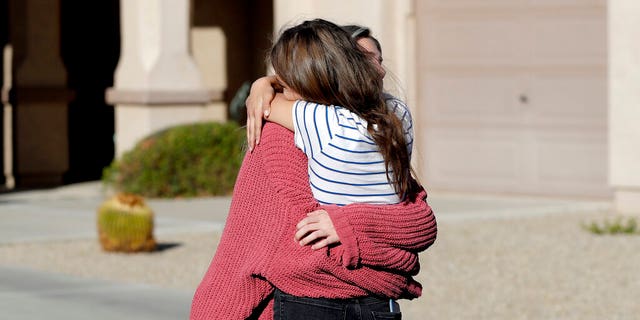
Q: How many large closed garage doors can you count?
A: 1